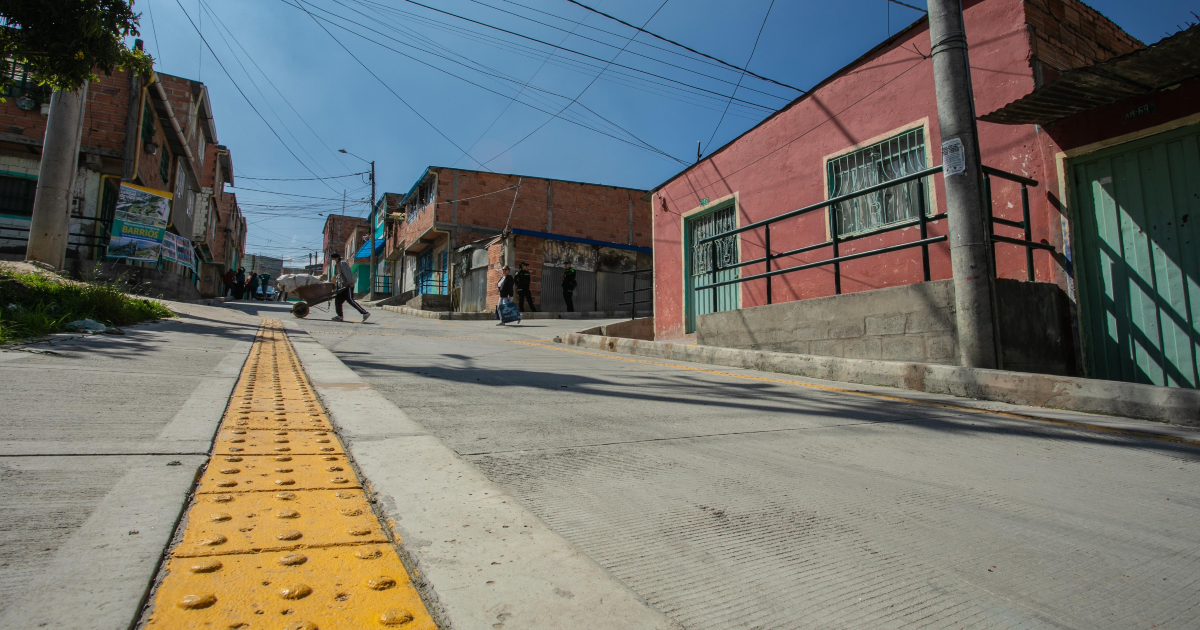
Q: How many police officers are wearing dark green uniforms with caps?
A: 2